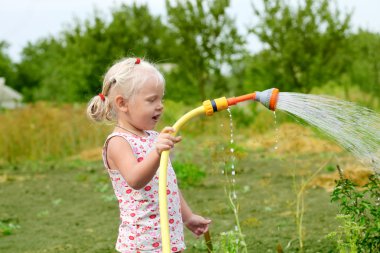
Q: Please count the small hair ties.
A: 2